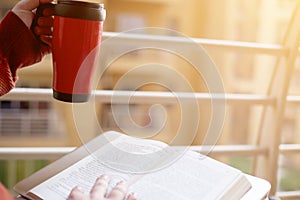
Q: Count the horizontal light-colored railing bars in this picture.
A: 3